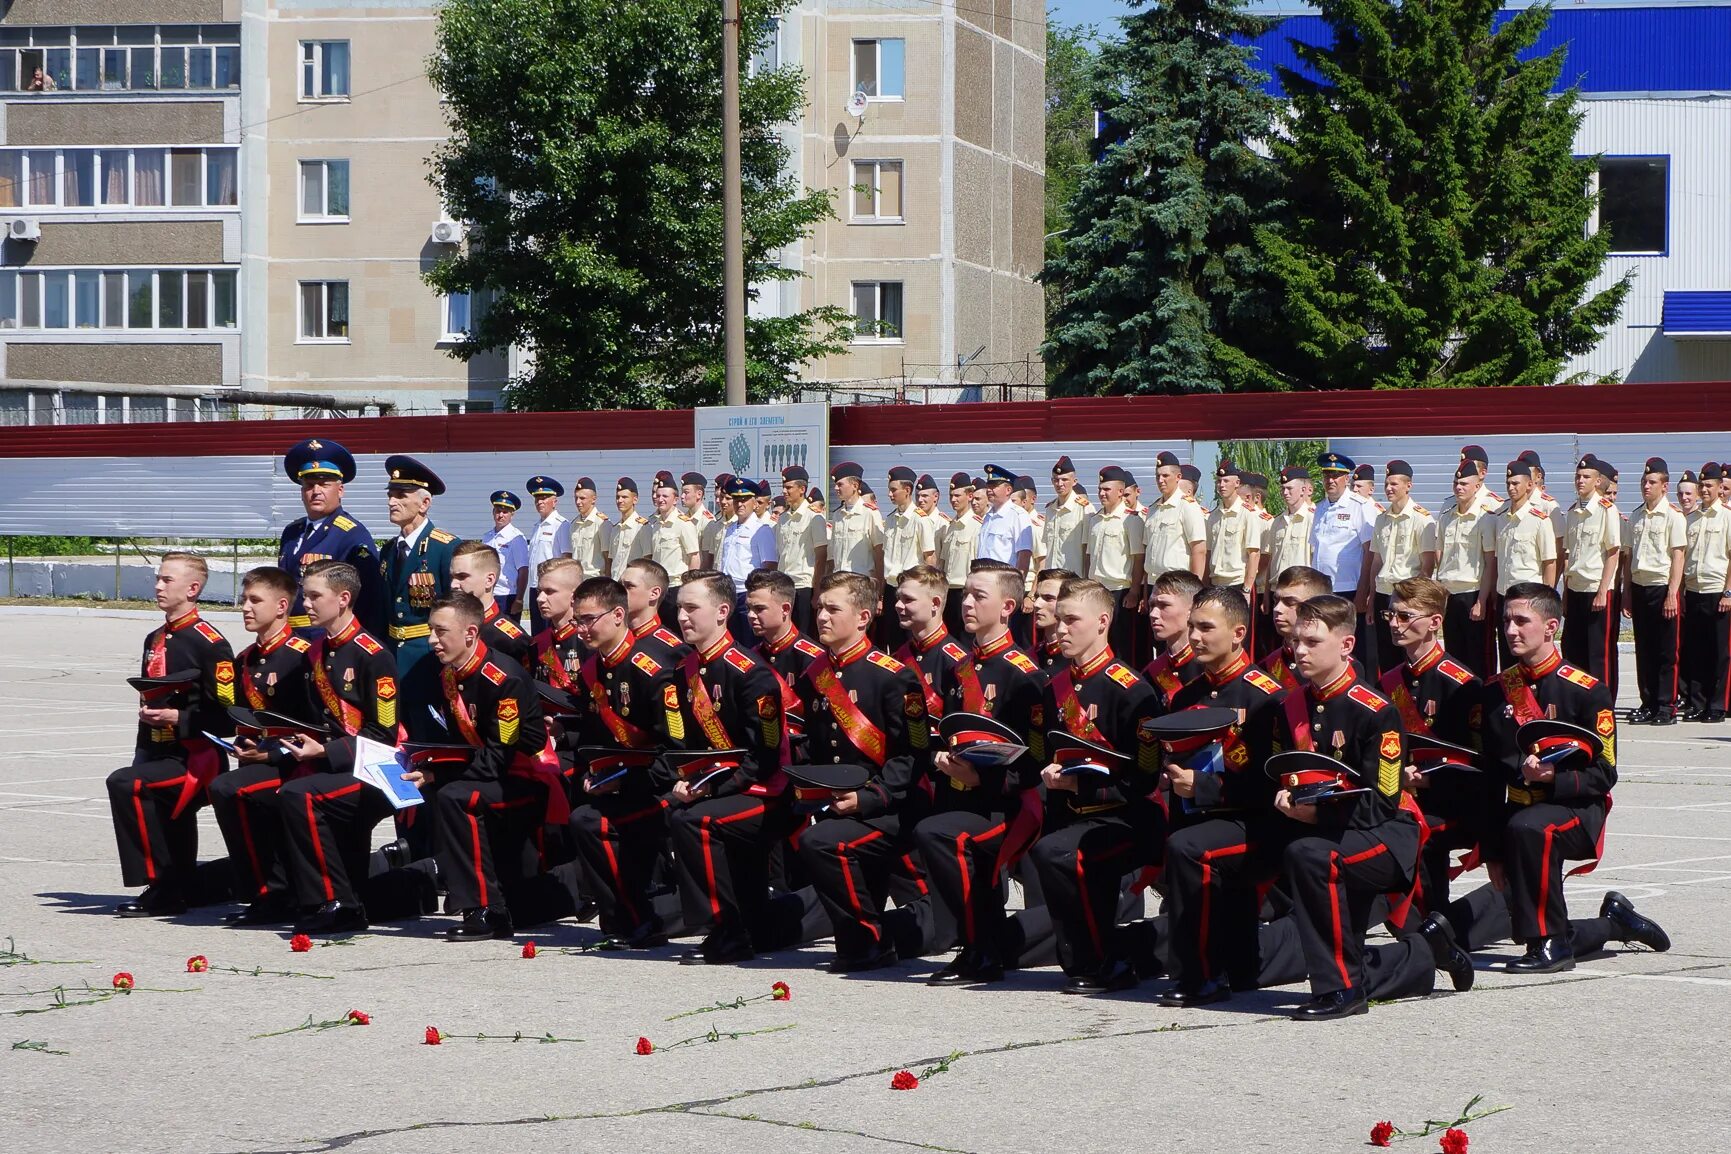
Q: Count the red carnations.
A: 11